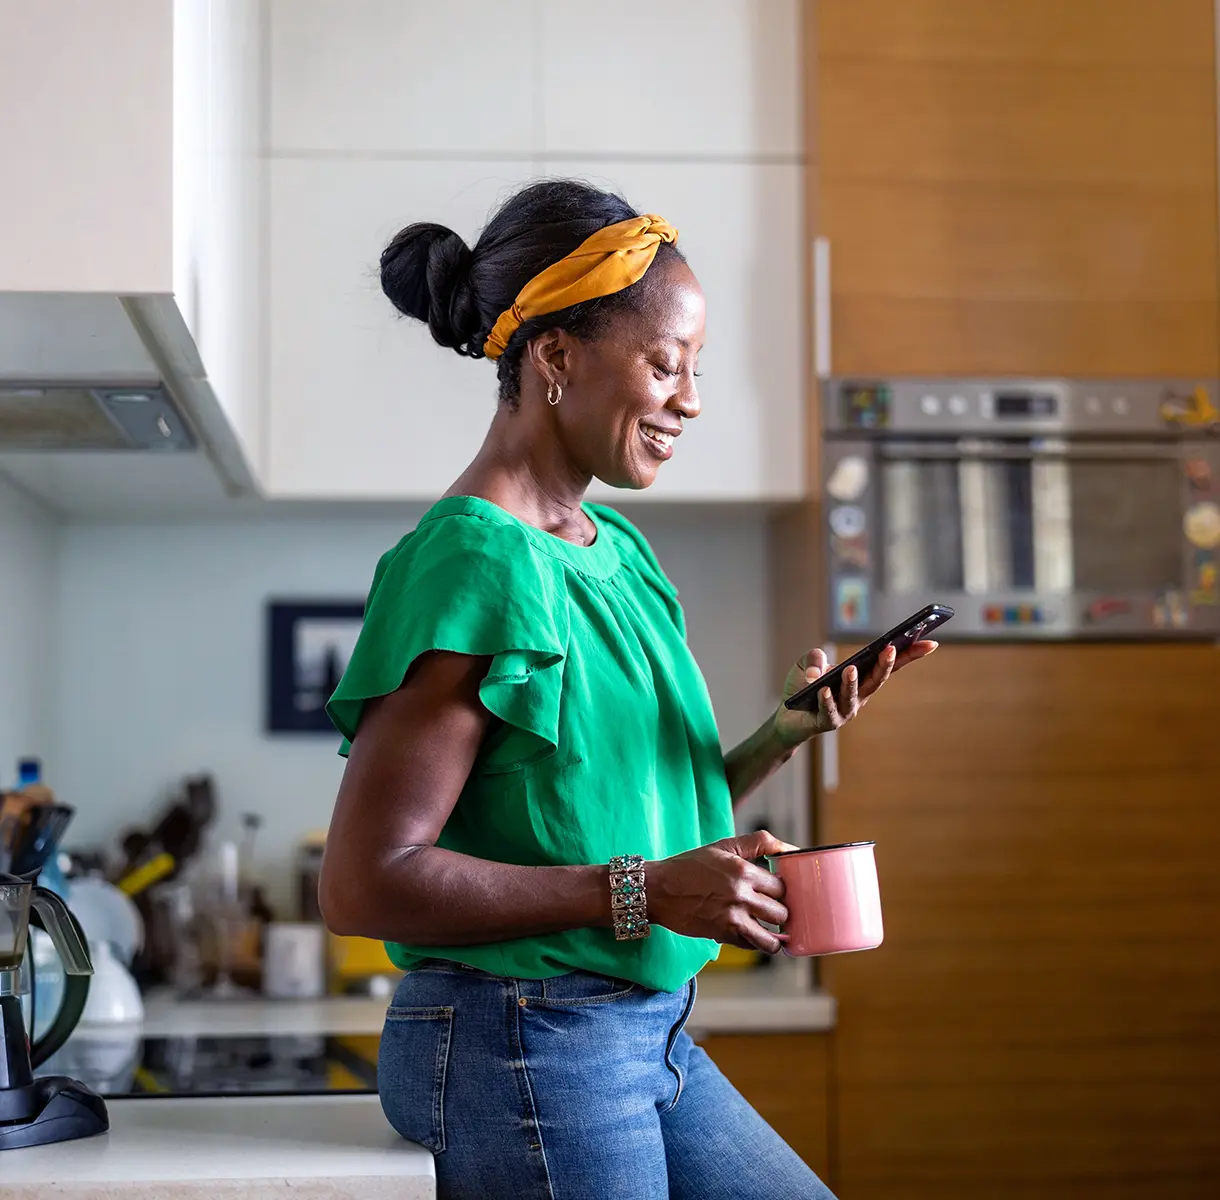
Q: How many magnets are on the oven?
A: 12